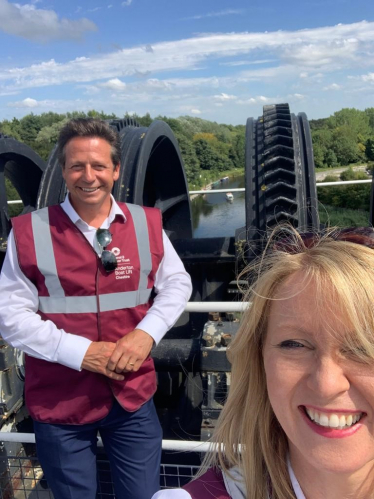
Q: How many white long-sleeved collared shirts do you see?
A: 1